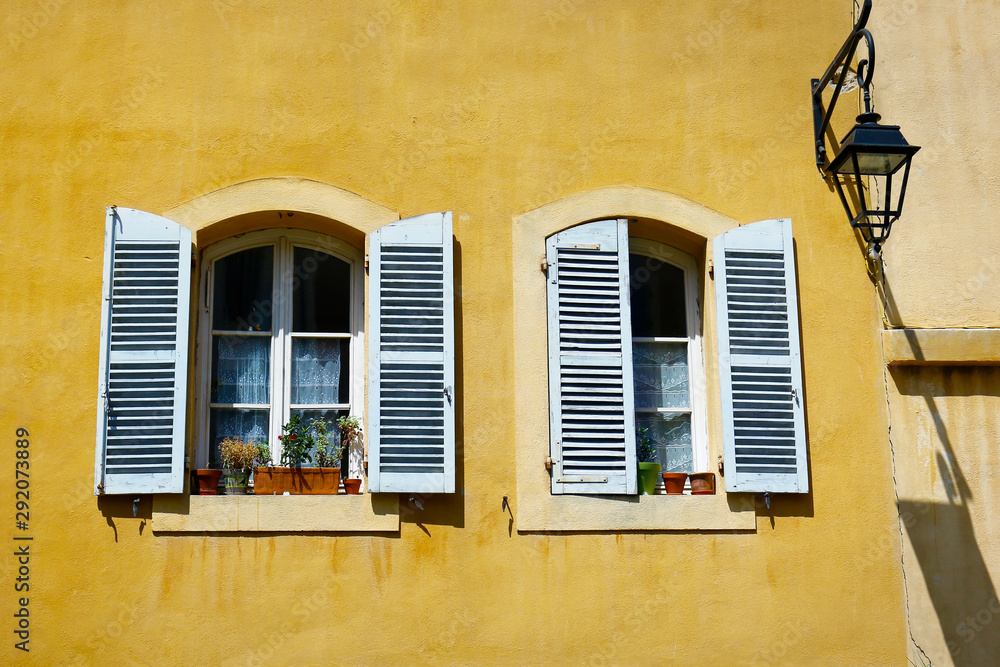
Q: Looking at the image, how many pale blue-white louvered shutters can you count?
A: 4